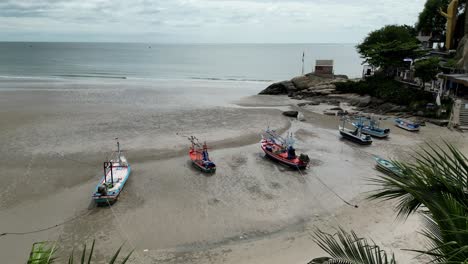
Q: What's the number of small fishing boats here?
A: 7